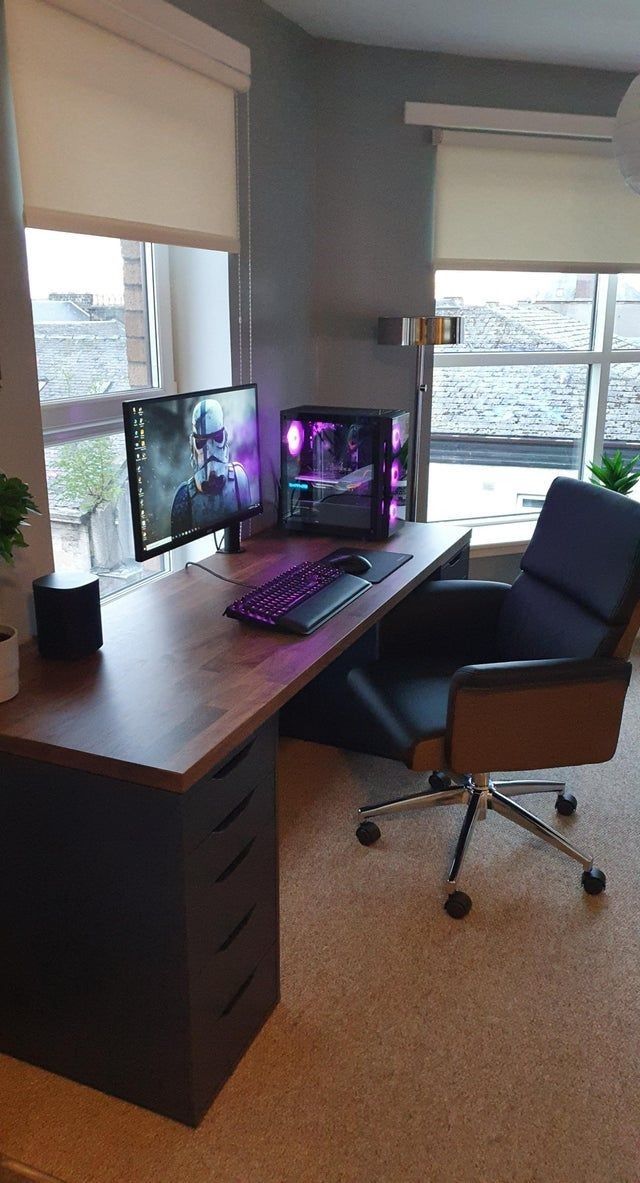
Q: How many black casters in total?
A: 5